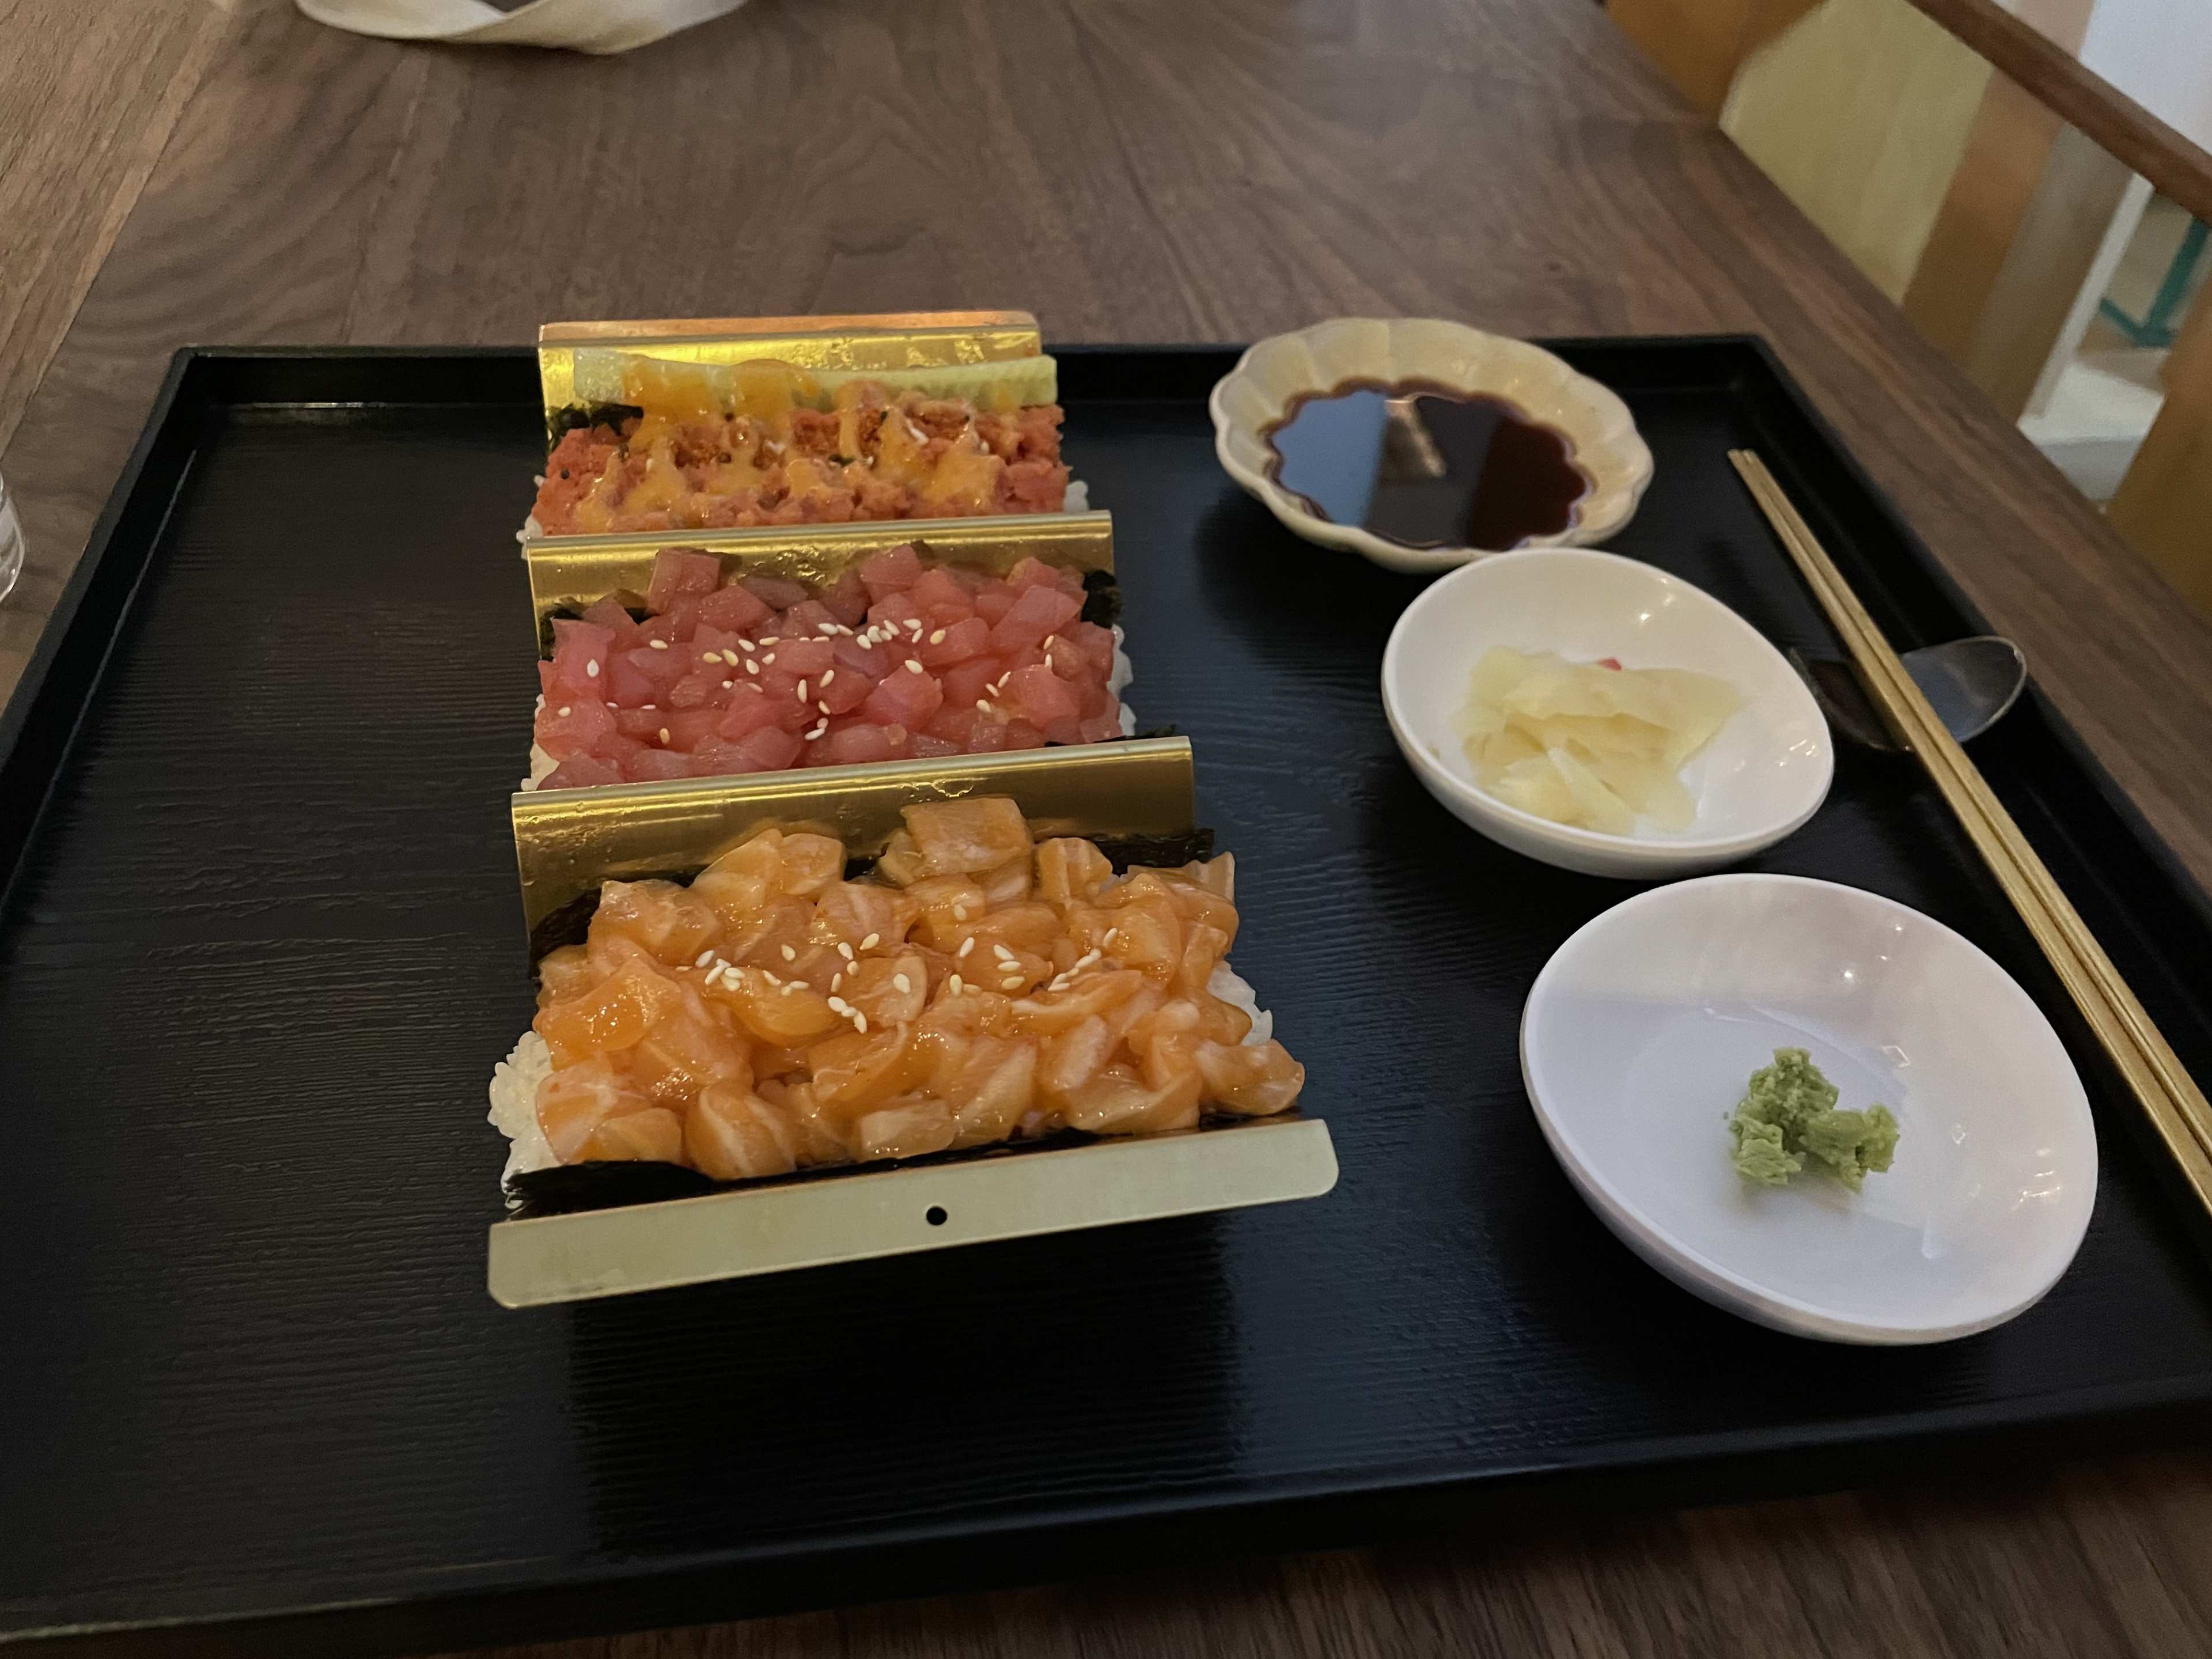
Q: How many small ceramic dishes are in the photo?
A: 3